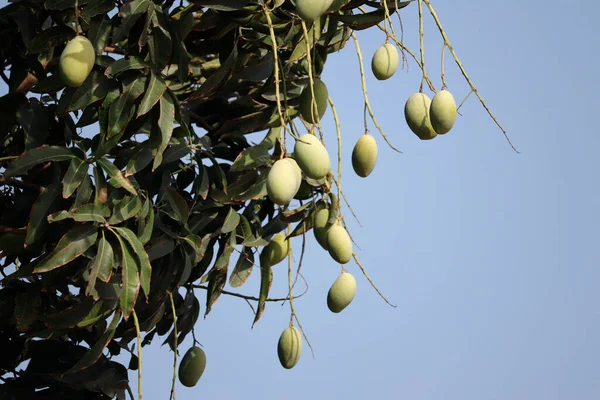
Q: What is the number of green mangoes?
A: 15